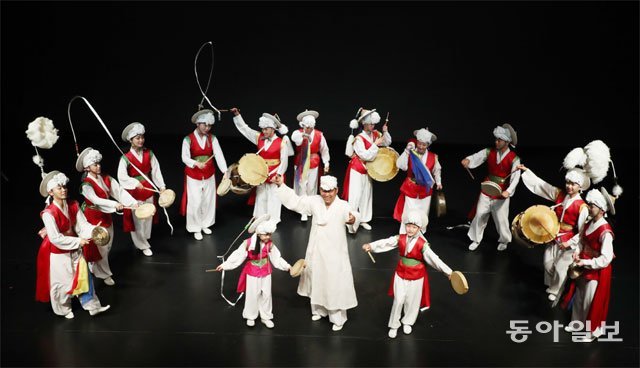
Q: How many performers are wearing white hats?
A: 14